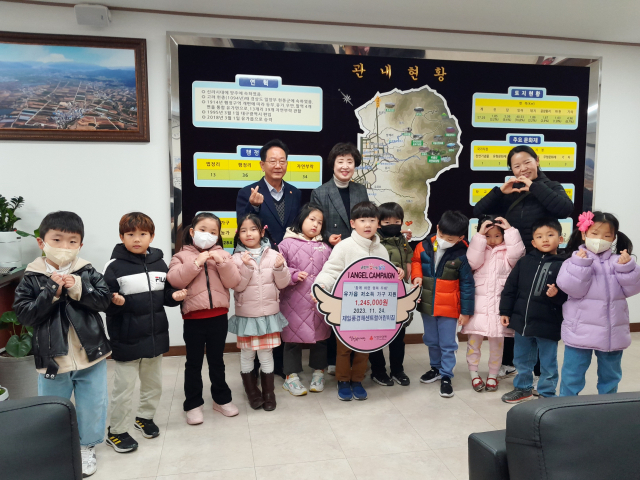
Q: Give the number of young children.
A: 11